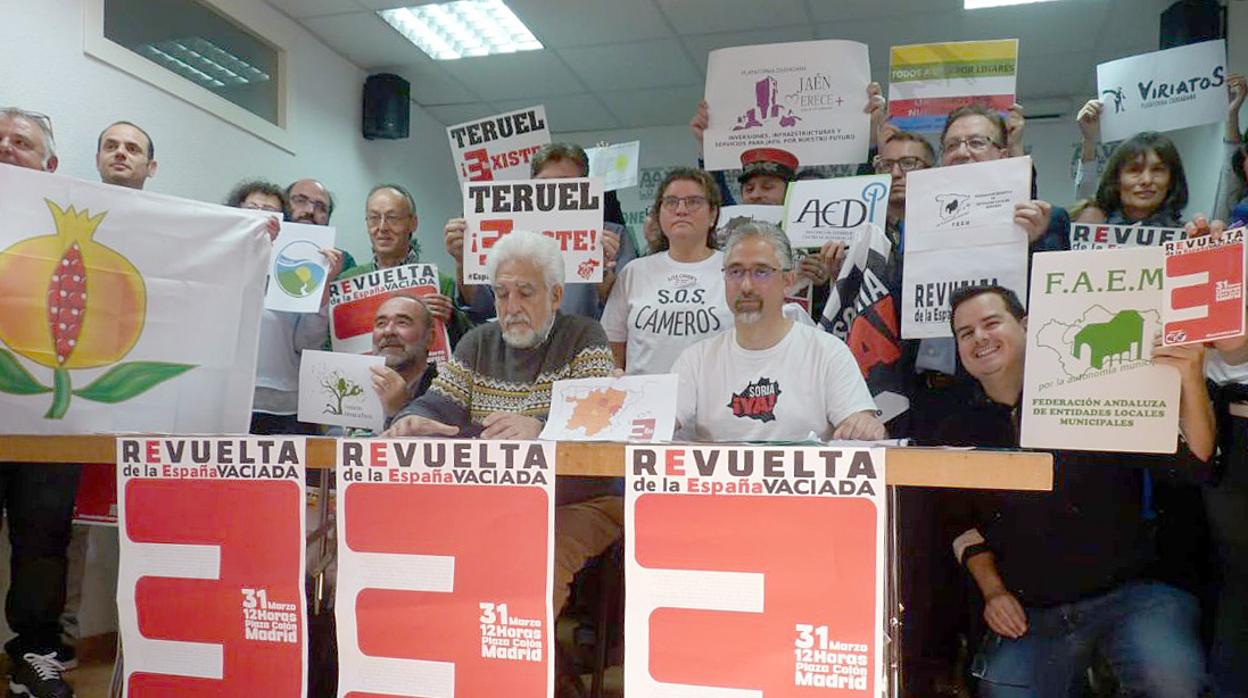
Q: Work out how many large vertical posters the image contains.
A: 3